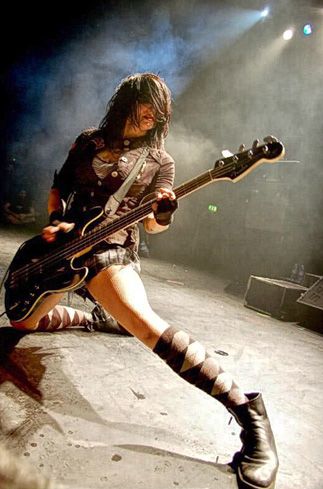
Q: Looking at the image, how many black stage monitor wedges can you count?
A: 2